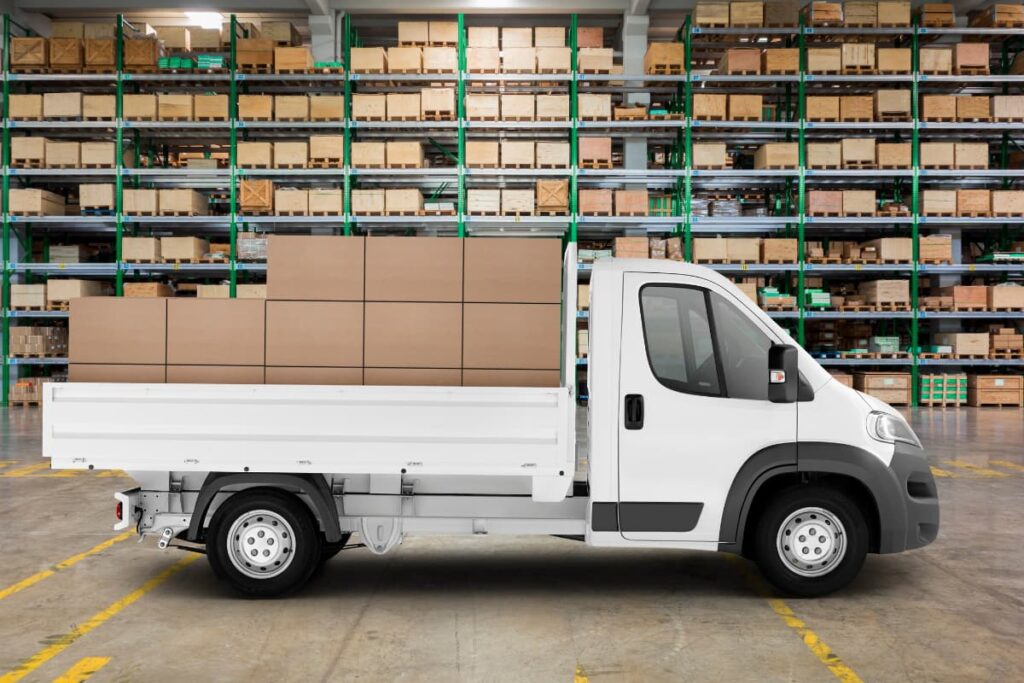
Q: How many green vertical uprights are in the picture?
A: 9